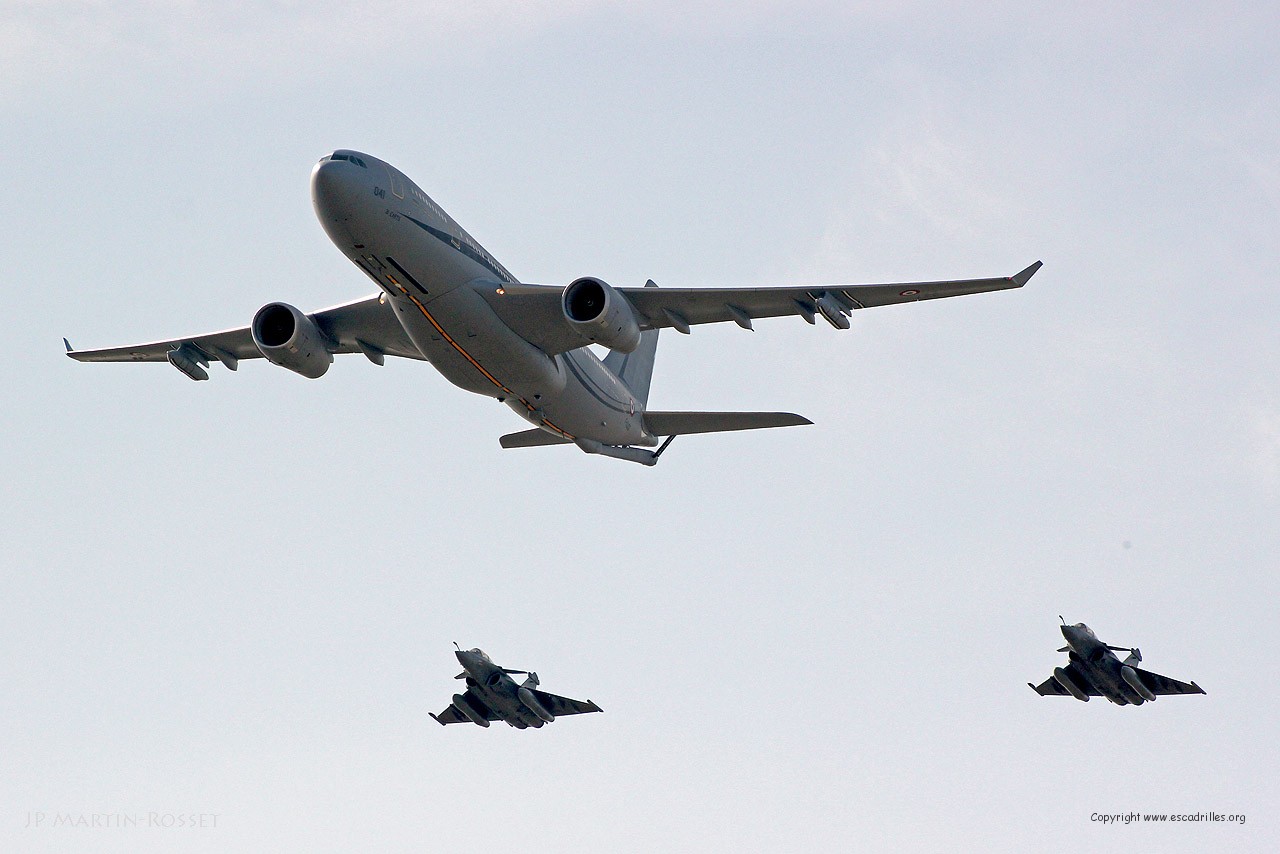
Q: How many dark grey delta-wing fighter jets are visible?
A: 2